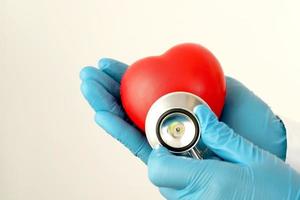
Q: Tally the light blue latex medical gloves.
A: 2